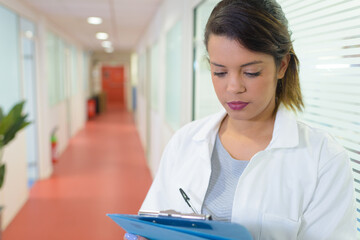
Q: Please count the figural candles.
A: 0